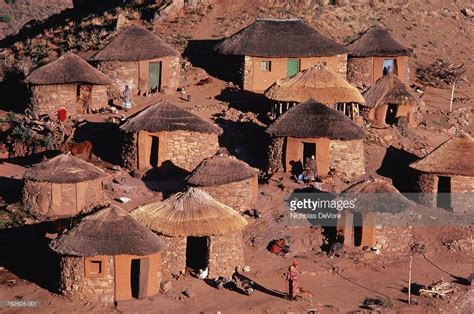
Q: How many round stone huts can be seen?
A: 13